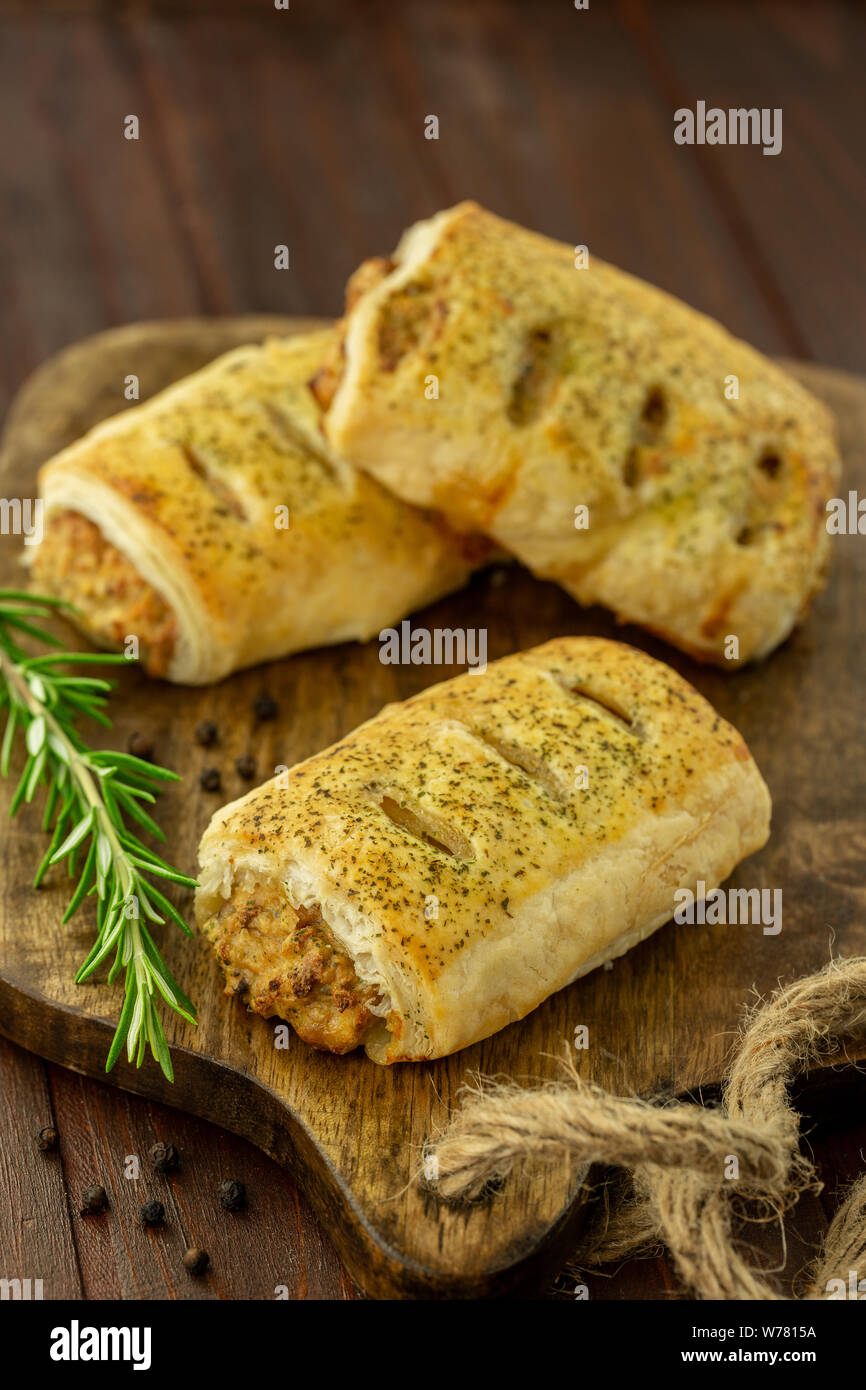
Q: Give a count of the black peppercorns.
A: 11